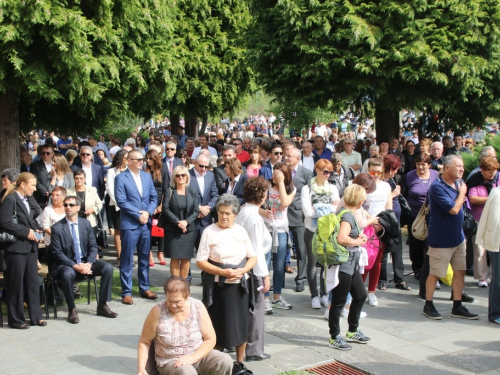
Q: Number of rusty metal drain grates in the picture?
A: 1